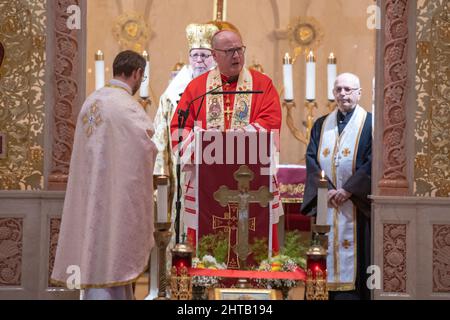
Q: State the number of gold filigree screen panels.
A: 2